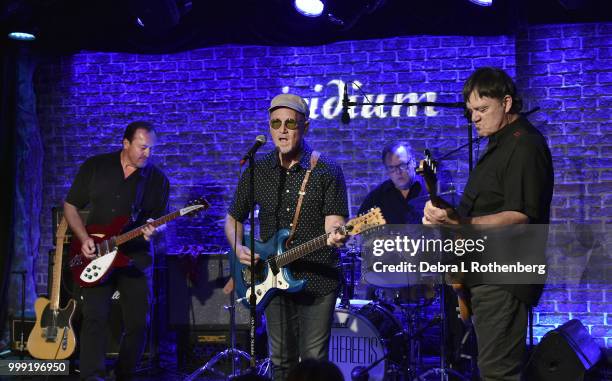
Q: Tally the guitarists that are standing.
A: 3